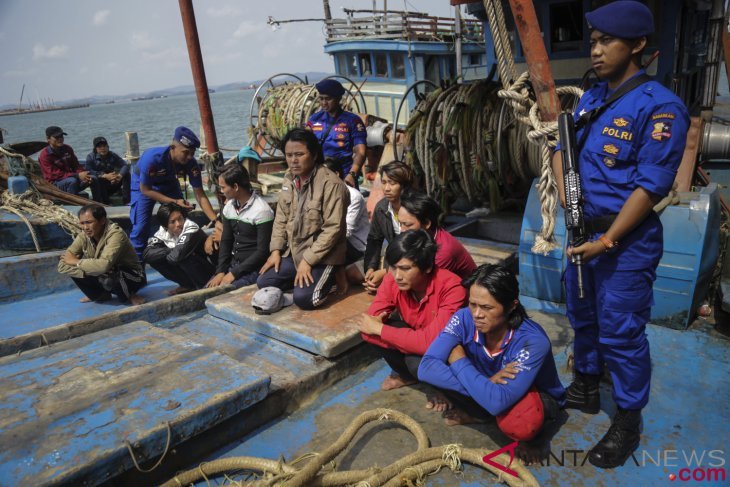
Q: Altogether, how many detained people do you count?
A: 9